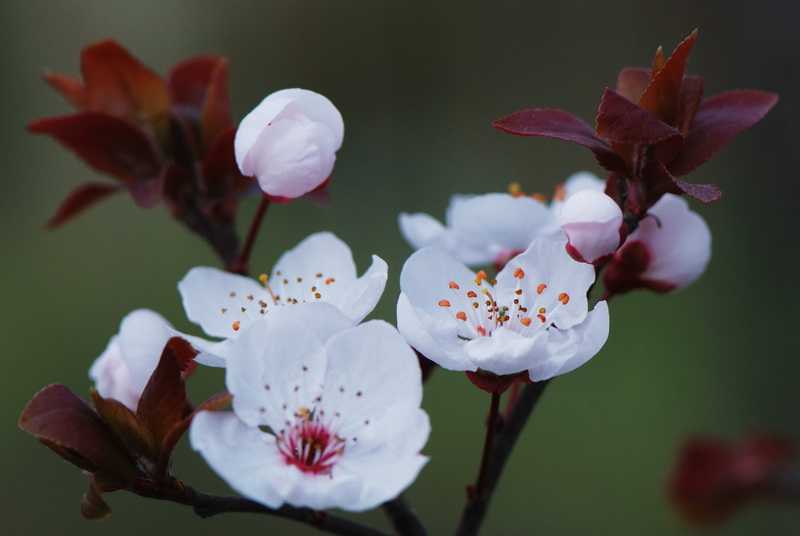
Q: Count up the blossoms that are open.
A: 4